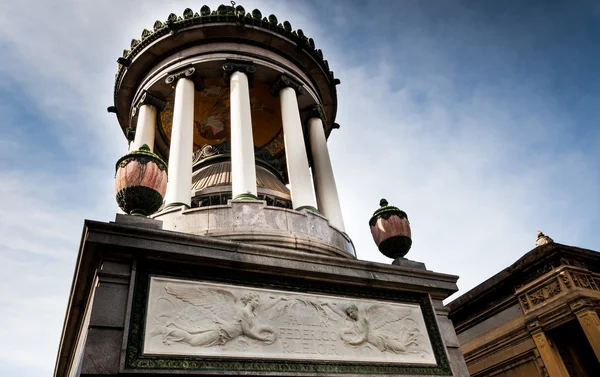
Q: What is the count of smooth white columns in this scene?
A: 5